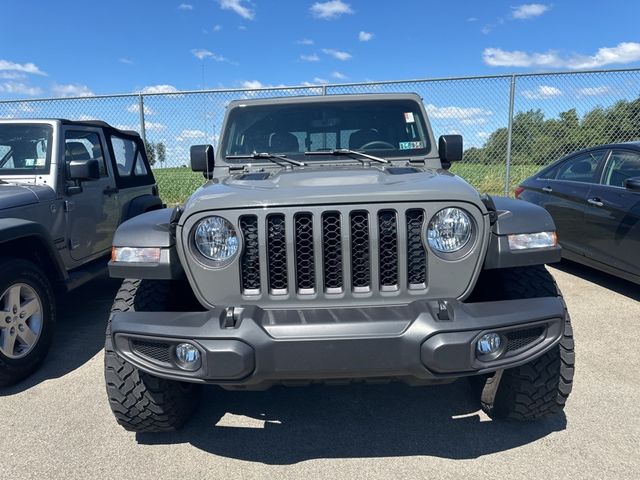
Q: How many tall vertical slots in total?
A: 7